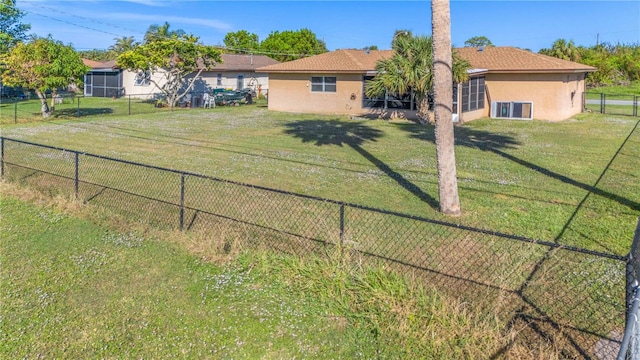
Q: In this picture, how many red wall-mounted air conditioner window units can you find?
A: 0